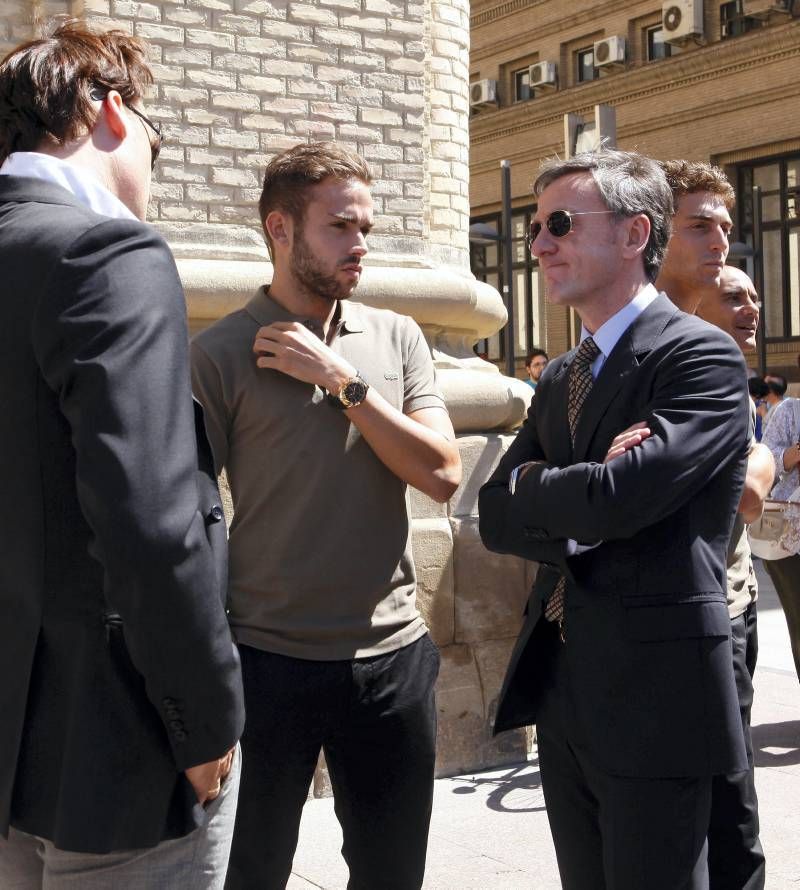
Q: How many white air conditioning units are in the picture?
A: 4